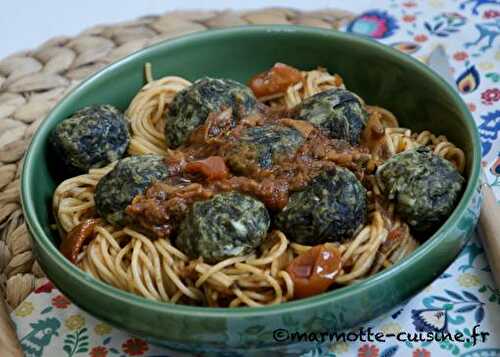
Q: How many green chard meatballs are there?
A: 8